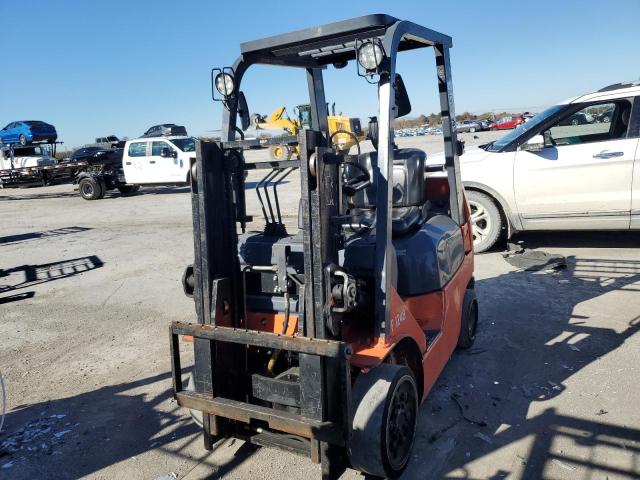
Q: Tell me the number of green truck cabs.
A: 0